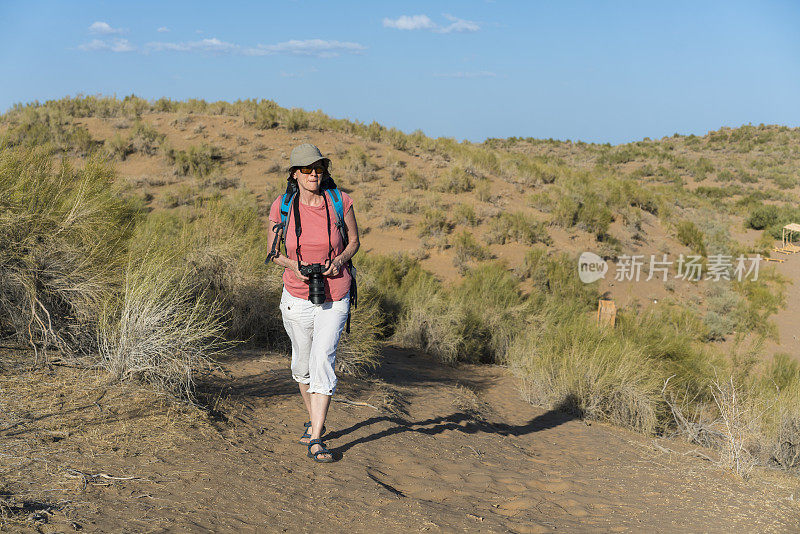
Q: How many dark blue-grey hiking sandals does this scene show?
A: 2